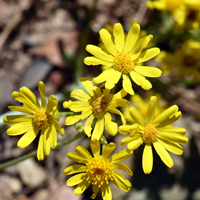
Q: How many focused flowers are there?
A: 5